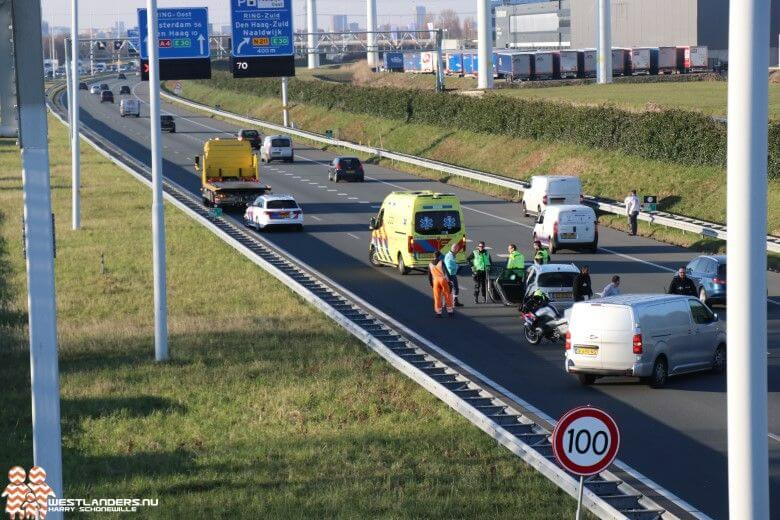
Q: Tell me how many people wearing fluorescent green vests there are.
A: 3